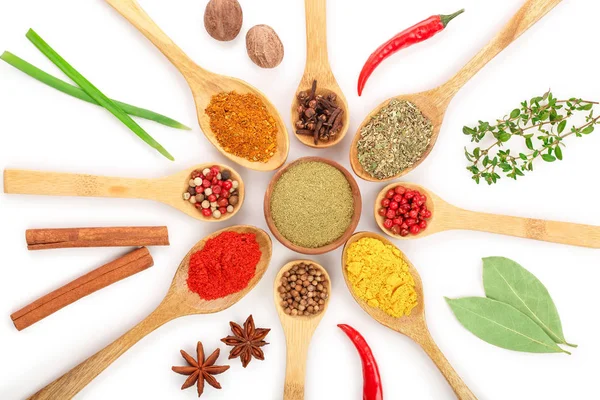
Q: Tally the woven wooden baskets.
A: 0